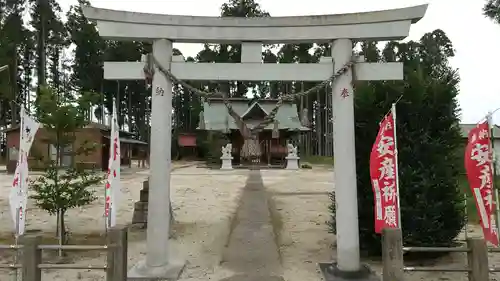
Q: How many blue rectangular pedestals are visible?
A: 0